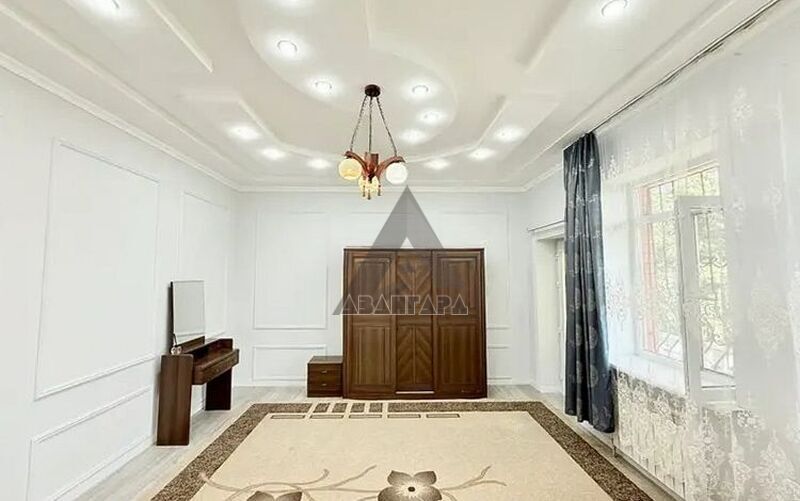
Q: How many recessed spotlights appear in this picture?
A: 14